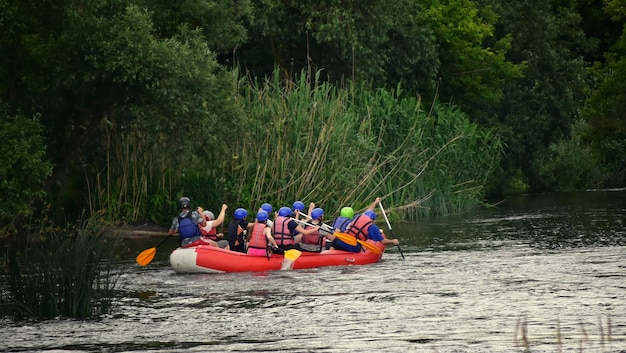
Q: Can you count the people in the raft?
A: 10